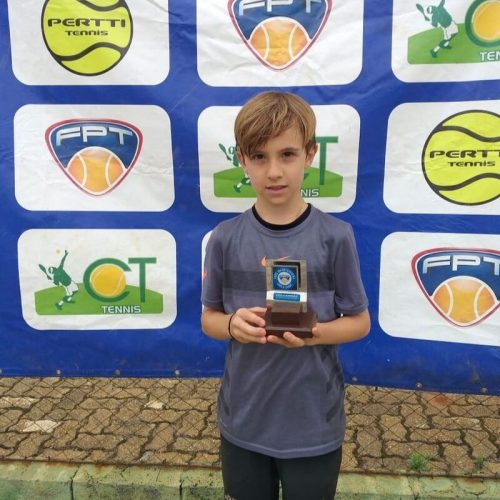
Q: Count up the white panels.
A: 9